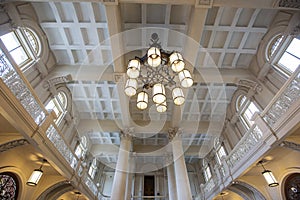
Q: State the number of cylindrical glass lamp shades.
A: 11